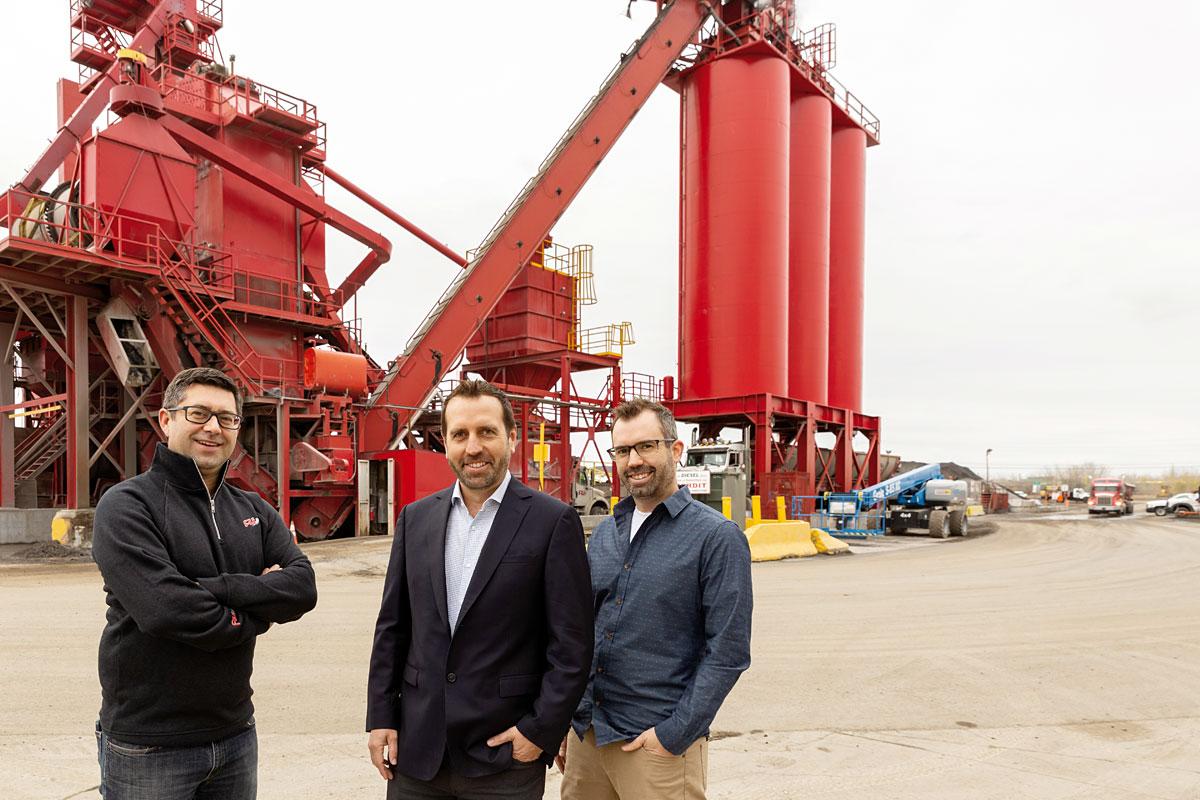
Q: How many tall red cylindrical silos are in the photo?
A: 3